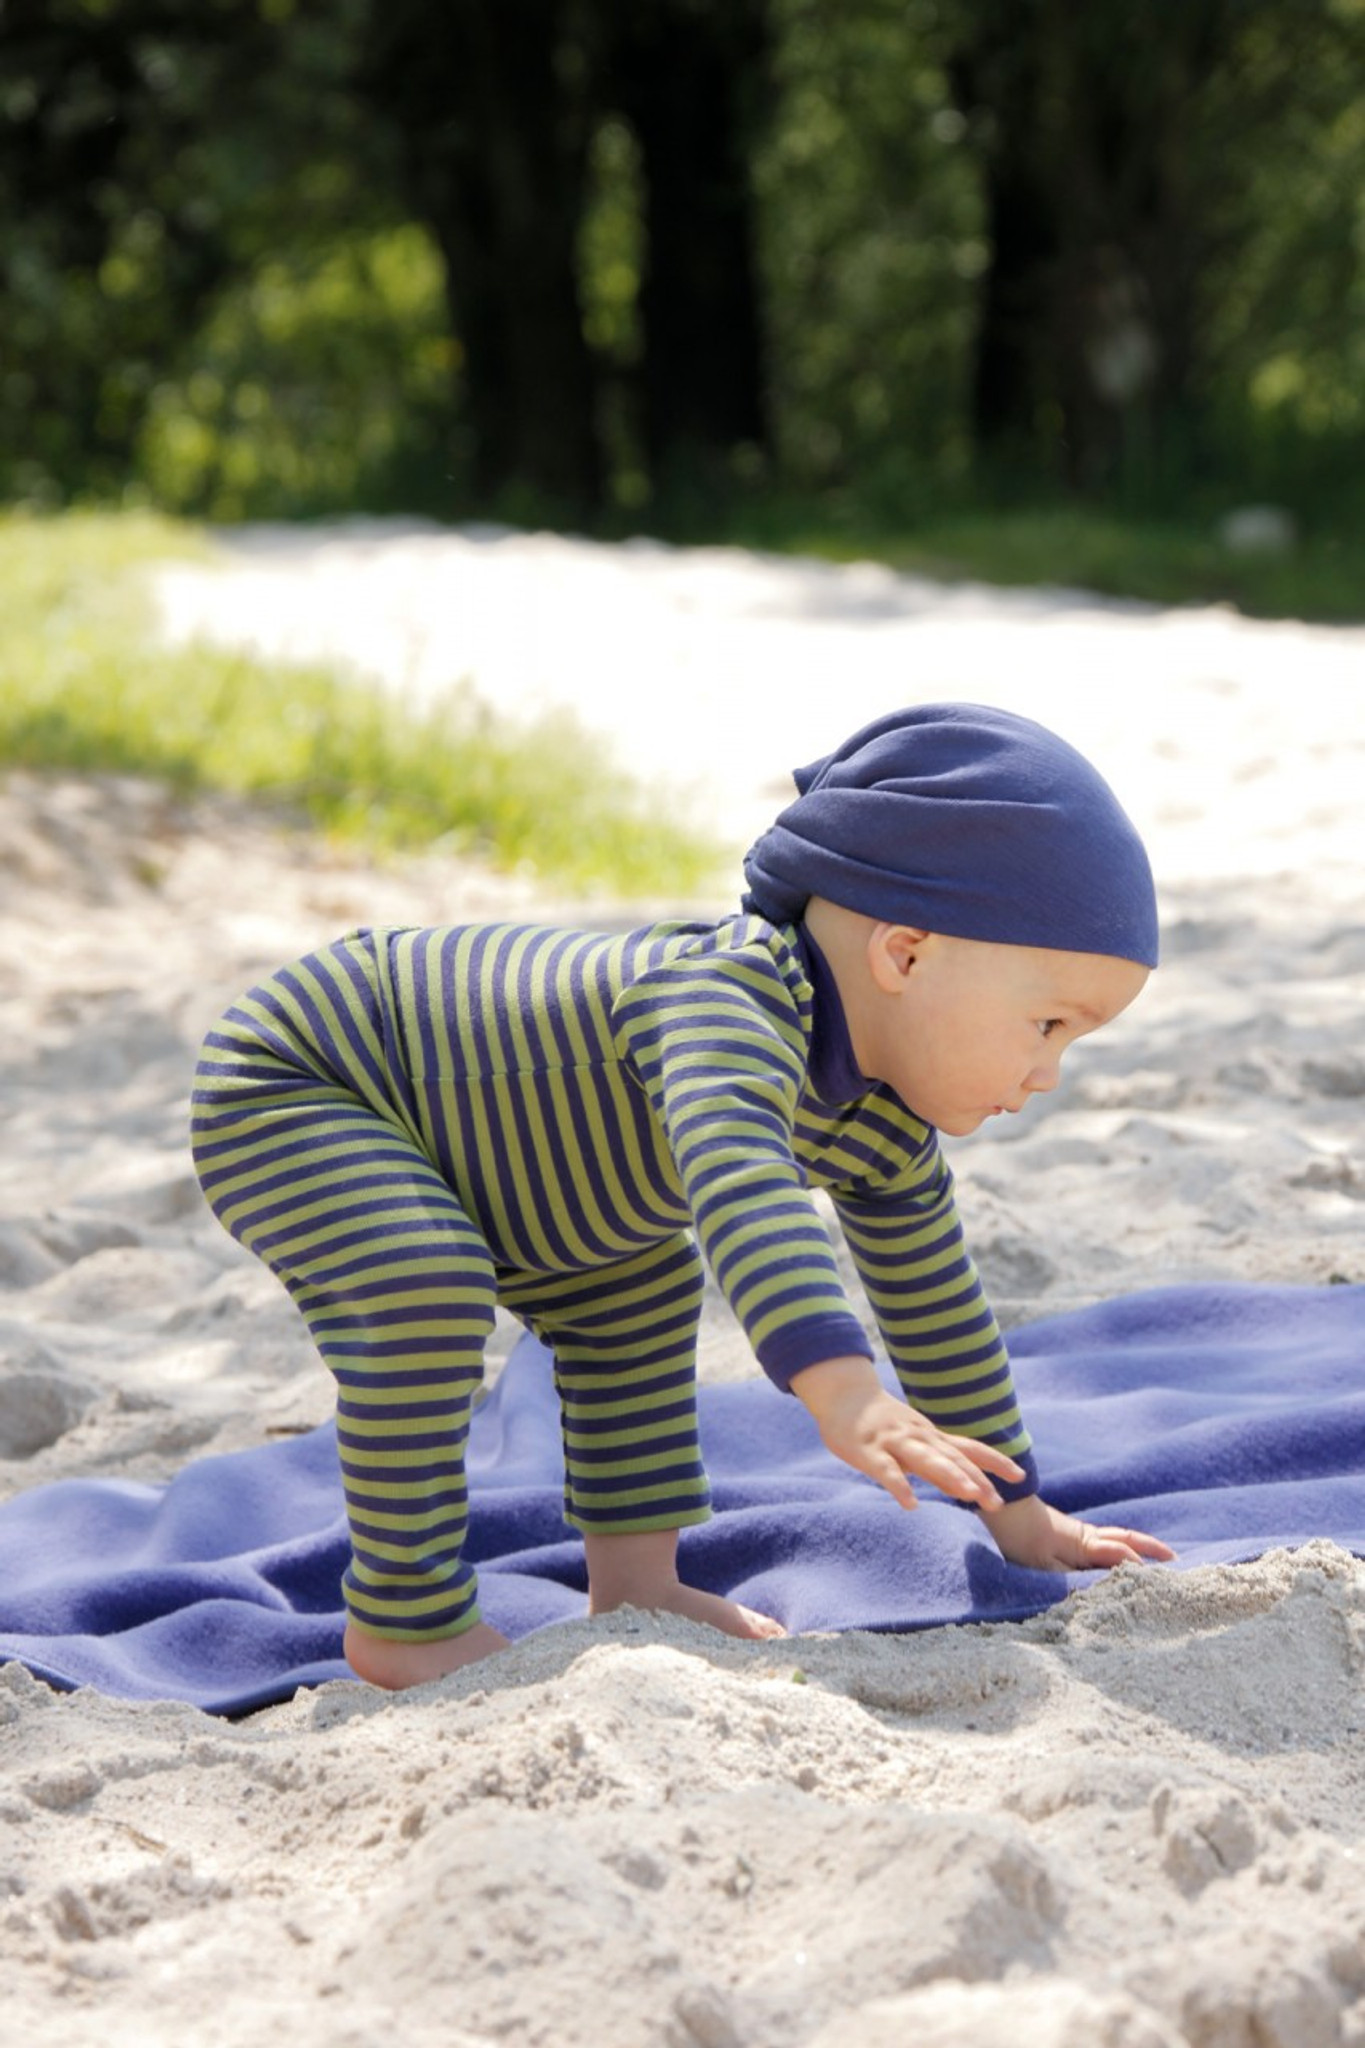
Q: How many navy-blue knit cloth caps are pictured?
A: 1